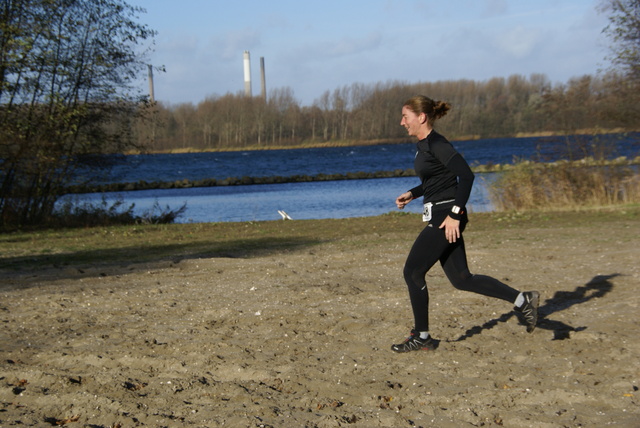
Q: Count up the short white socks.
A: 2